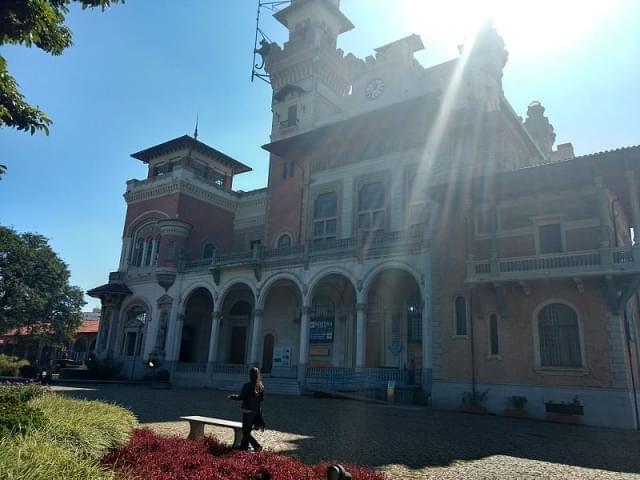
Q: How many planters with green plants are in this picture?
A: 3